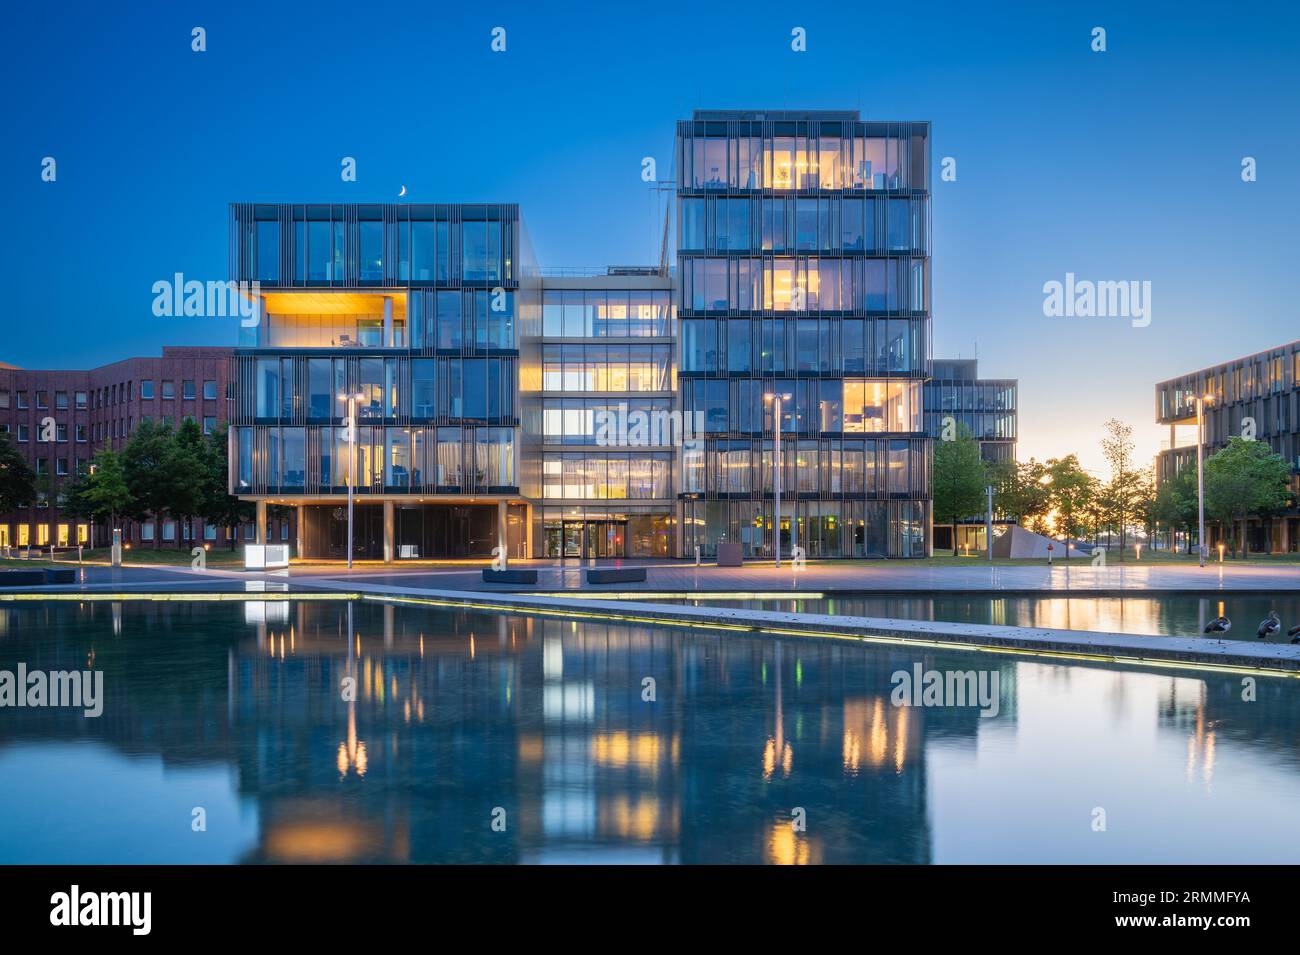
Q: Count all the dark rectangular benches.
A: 4